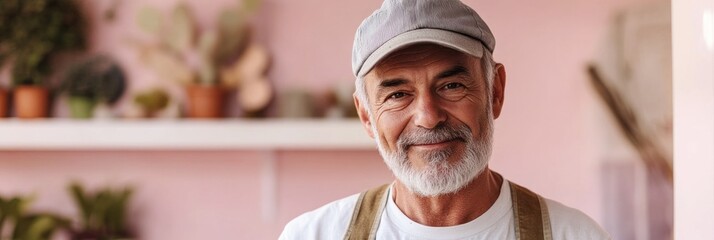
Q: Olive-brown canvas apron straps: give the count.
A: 2